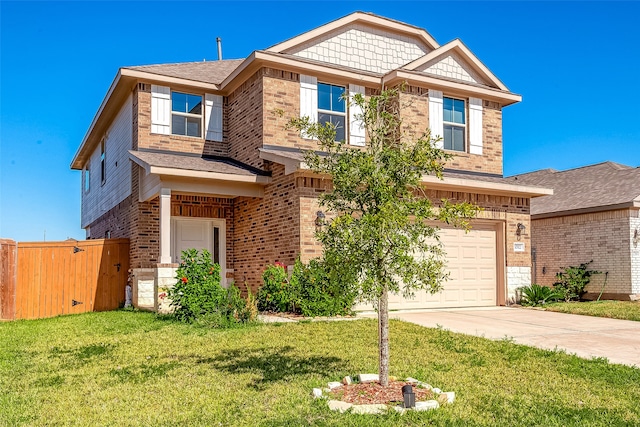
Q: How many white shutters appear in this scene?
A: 6